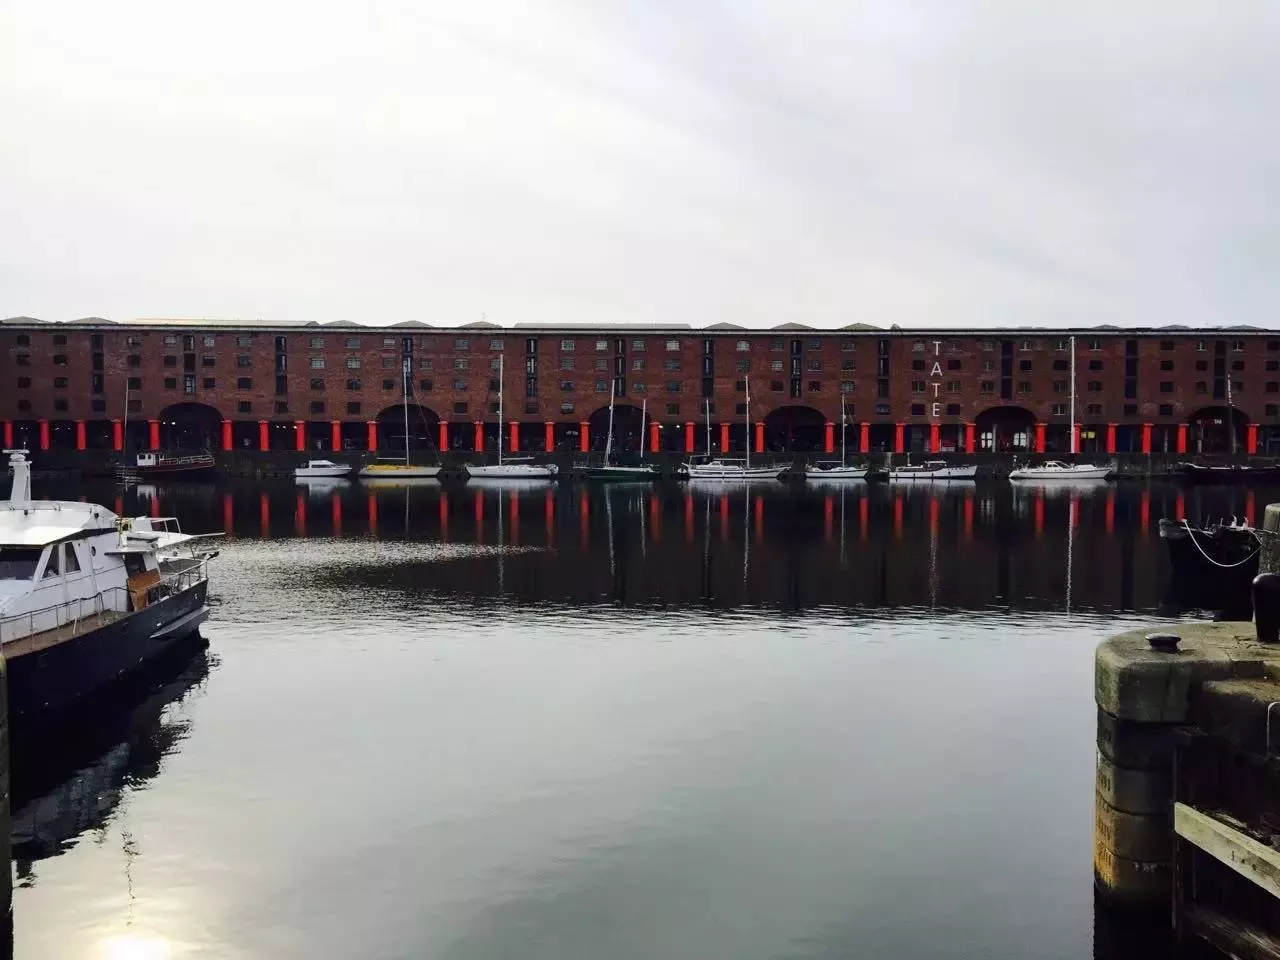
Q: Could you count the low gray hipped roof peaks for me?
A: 11